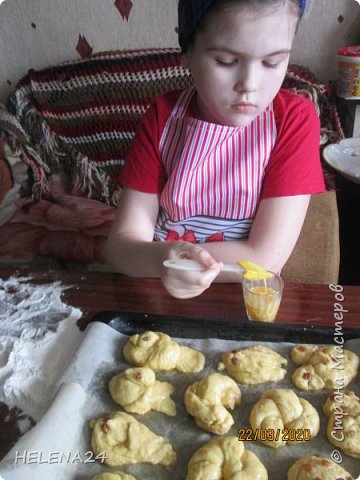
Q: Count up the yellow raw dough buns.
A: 11